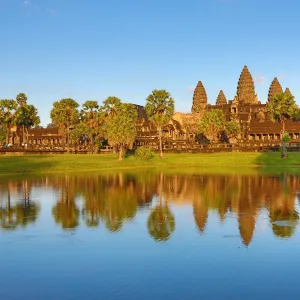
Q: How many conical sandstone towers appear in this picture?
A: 5